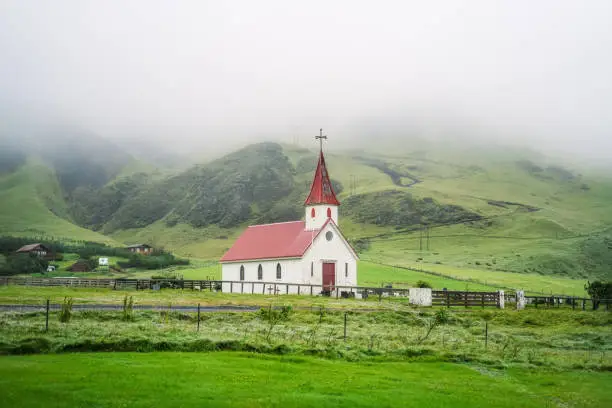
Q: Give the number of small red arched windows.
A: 2